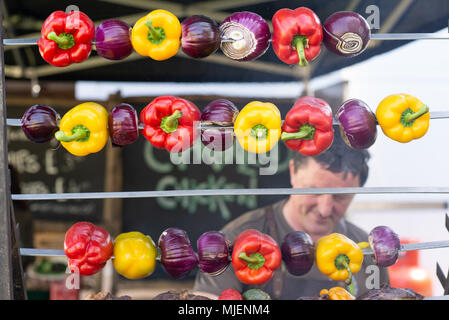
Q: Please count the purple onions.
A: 12